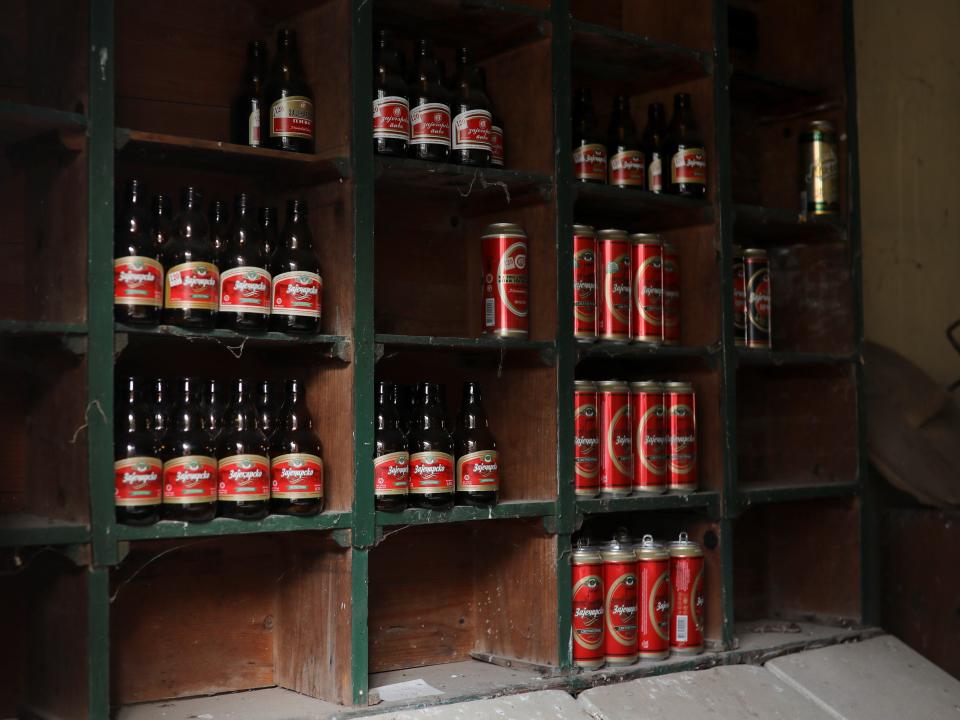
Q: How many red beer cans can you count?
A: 13